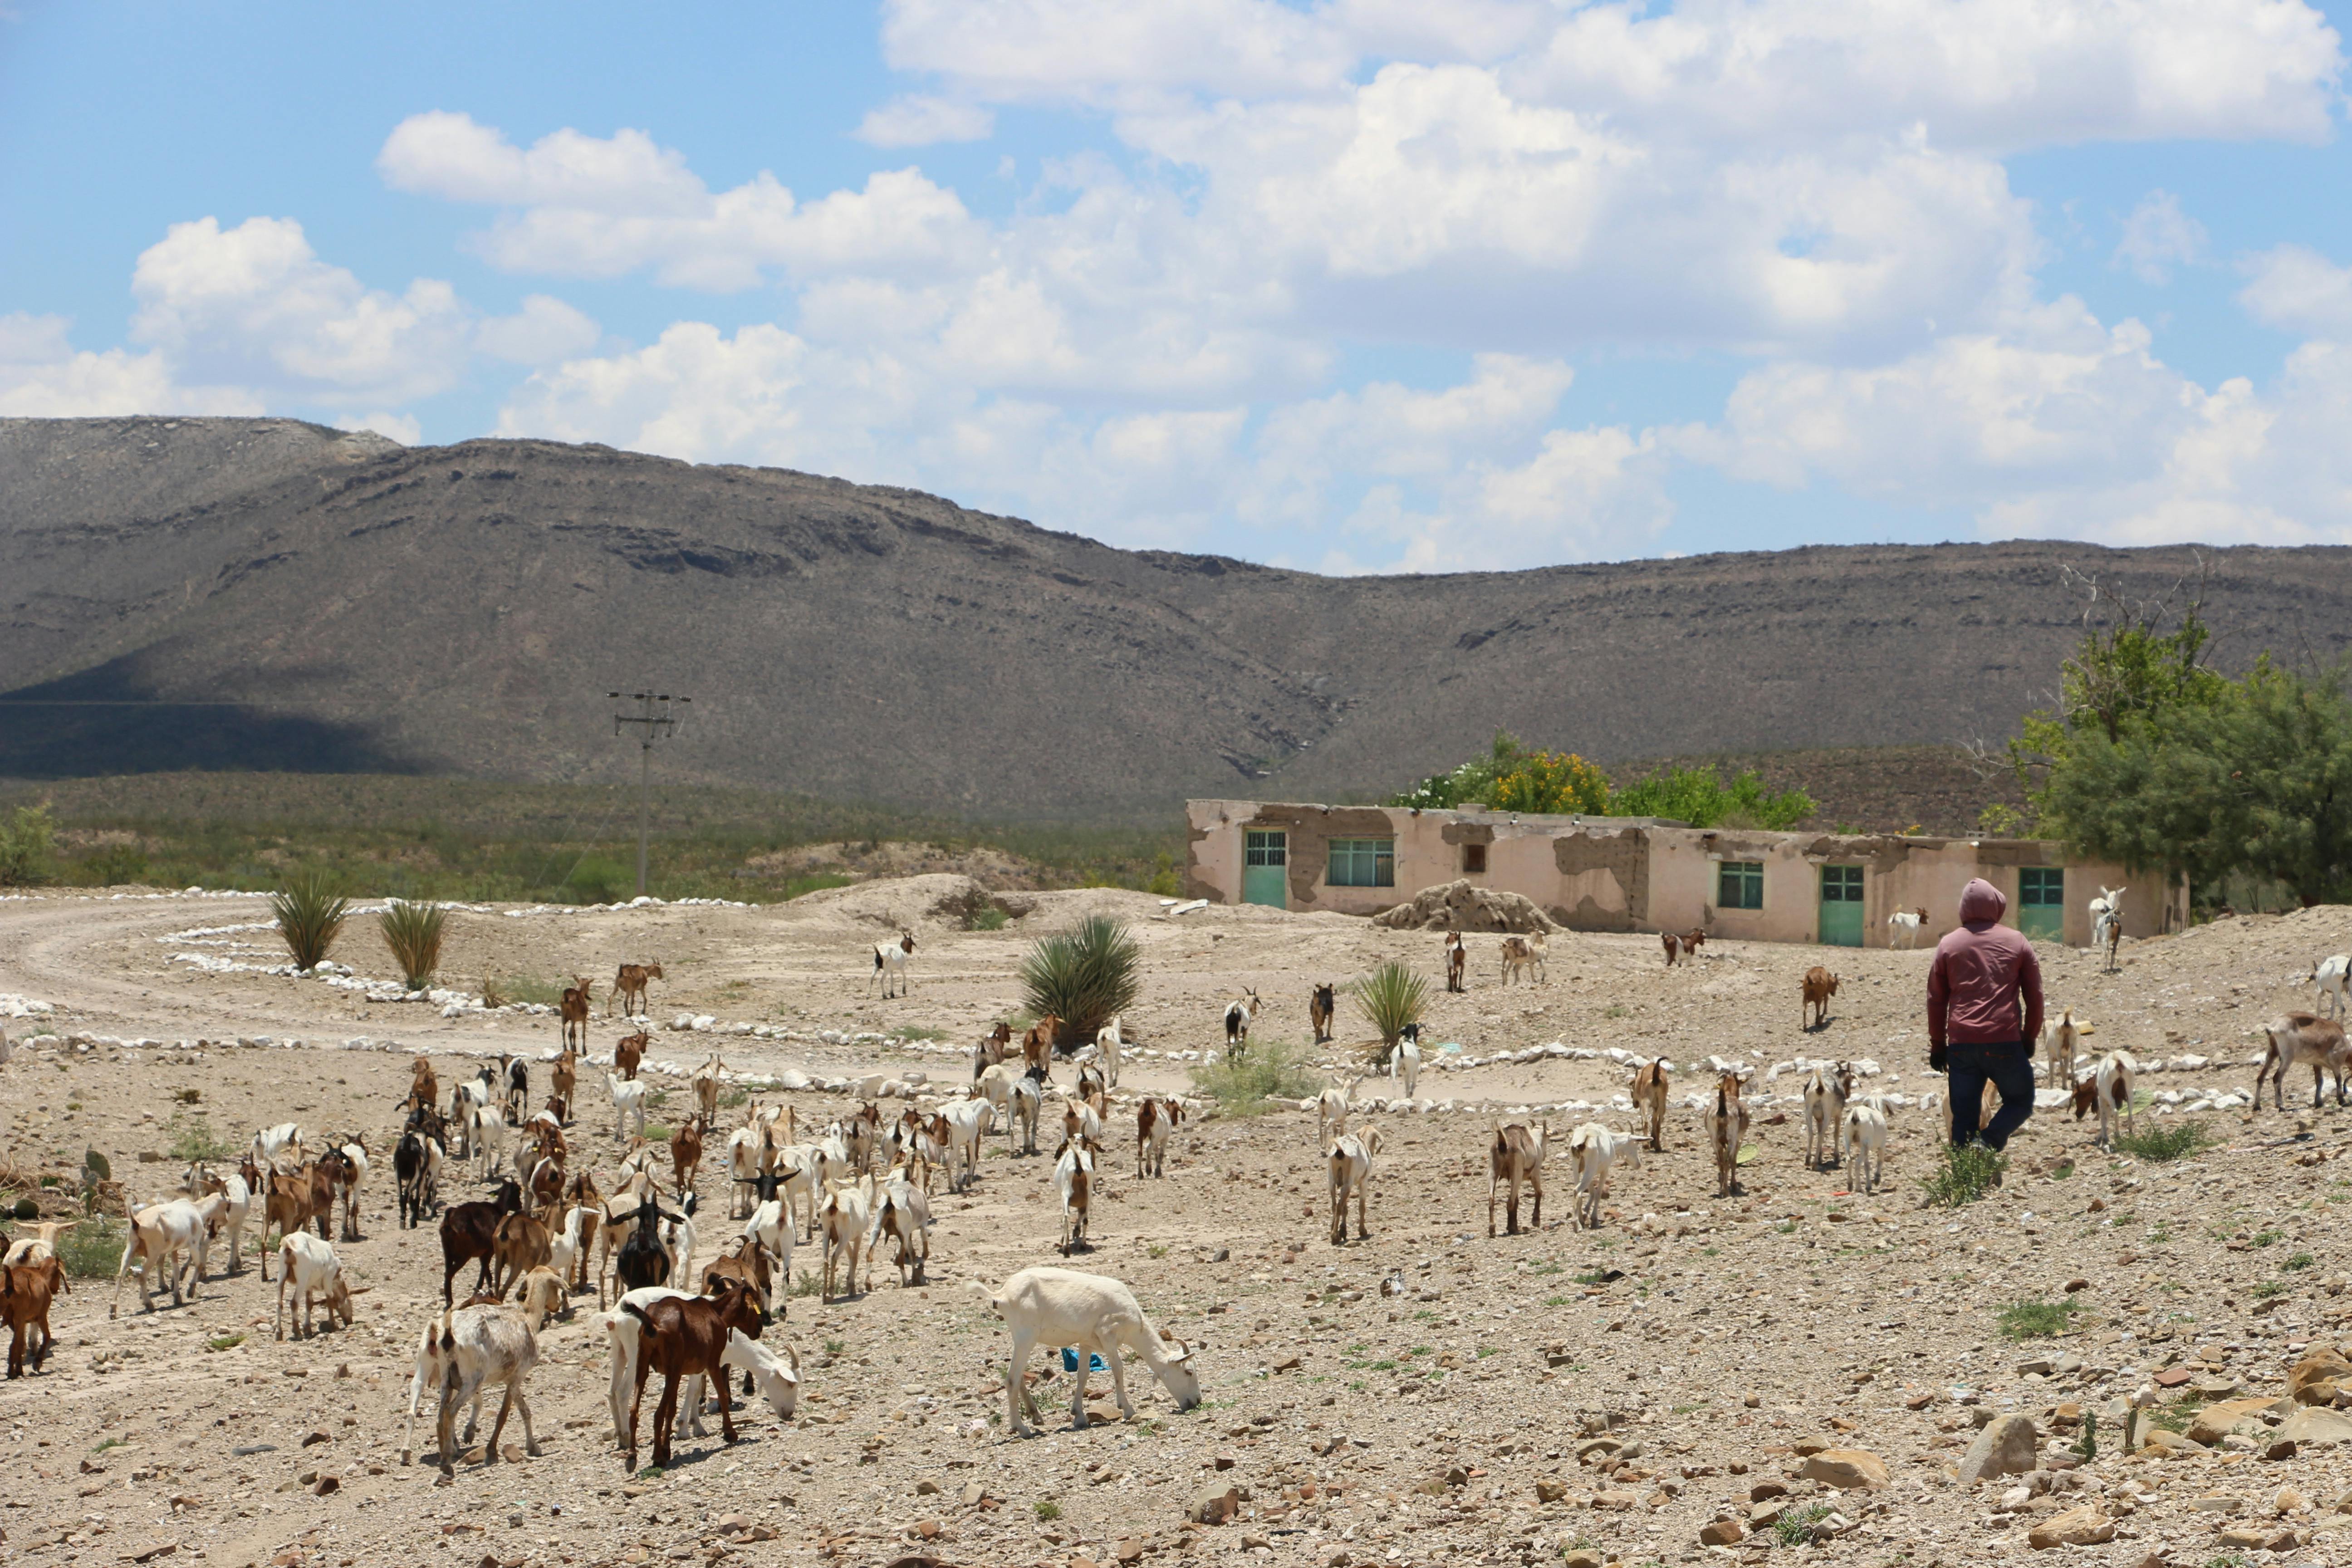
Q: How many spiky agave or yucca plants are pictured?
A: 4